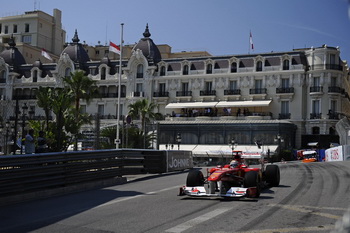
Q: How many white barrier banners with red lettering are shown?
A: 1